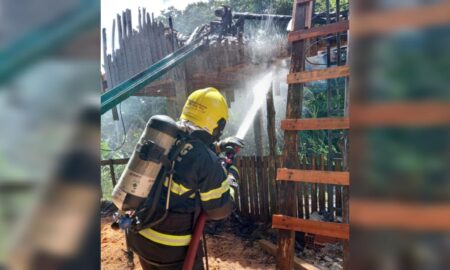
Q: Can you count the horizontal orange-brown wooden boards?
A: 5